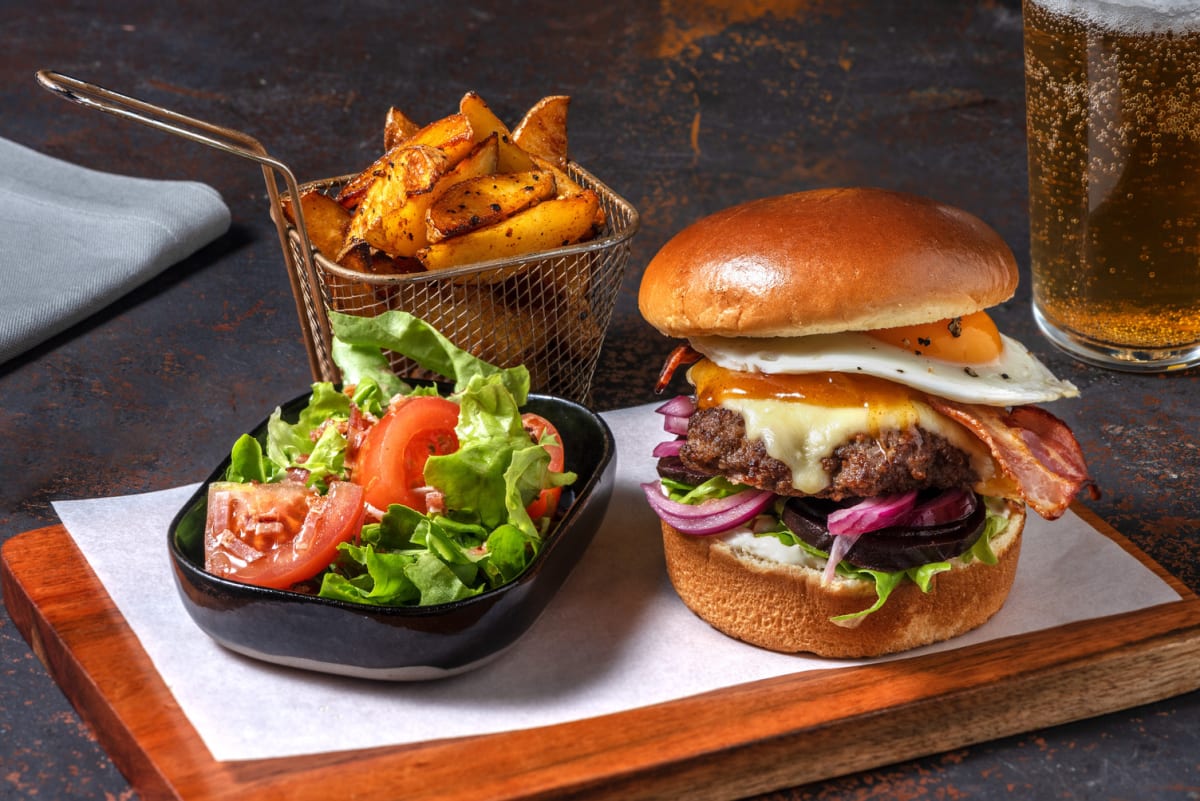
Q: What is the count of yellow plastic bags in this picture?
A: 0